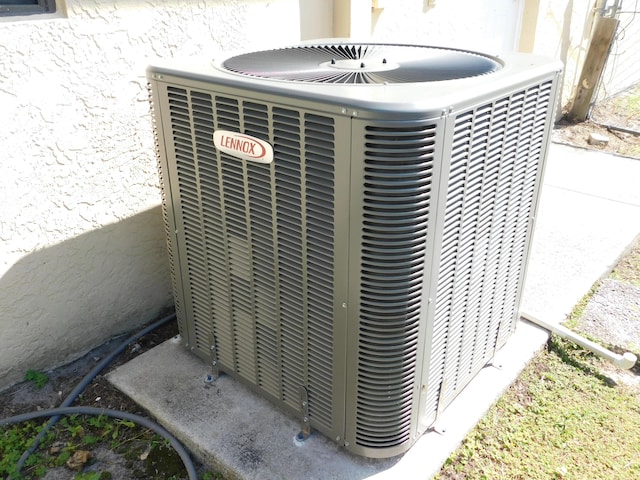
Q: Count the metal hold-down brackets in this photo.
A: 4